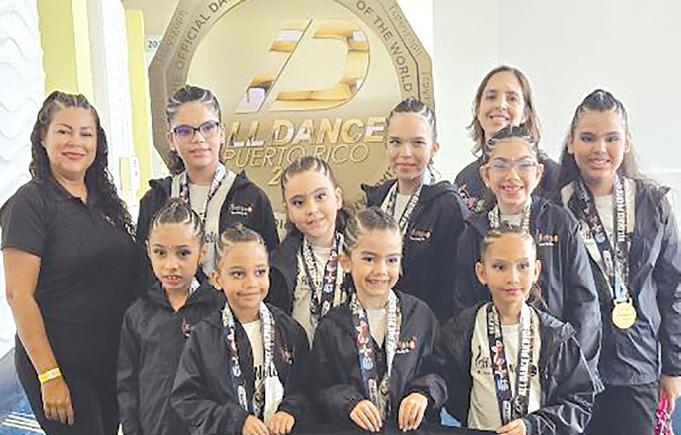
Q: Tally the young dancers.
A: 9